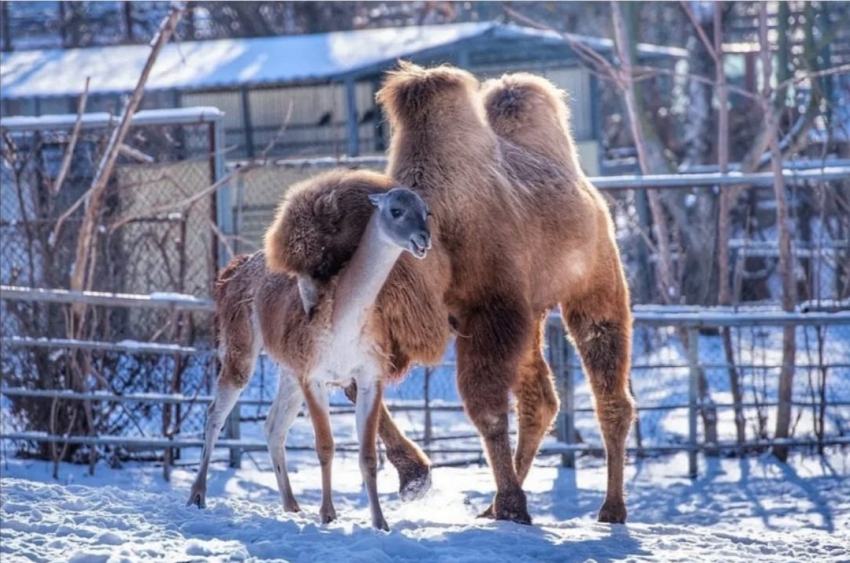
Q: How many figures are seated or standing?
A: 2